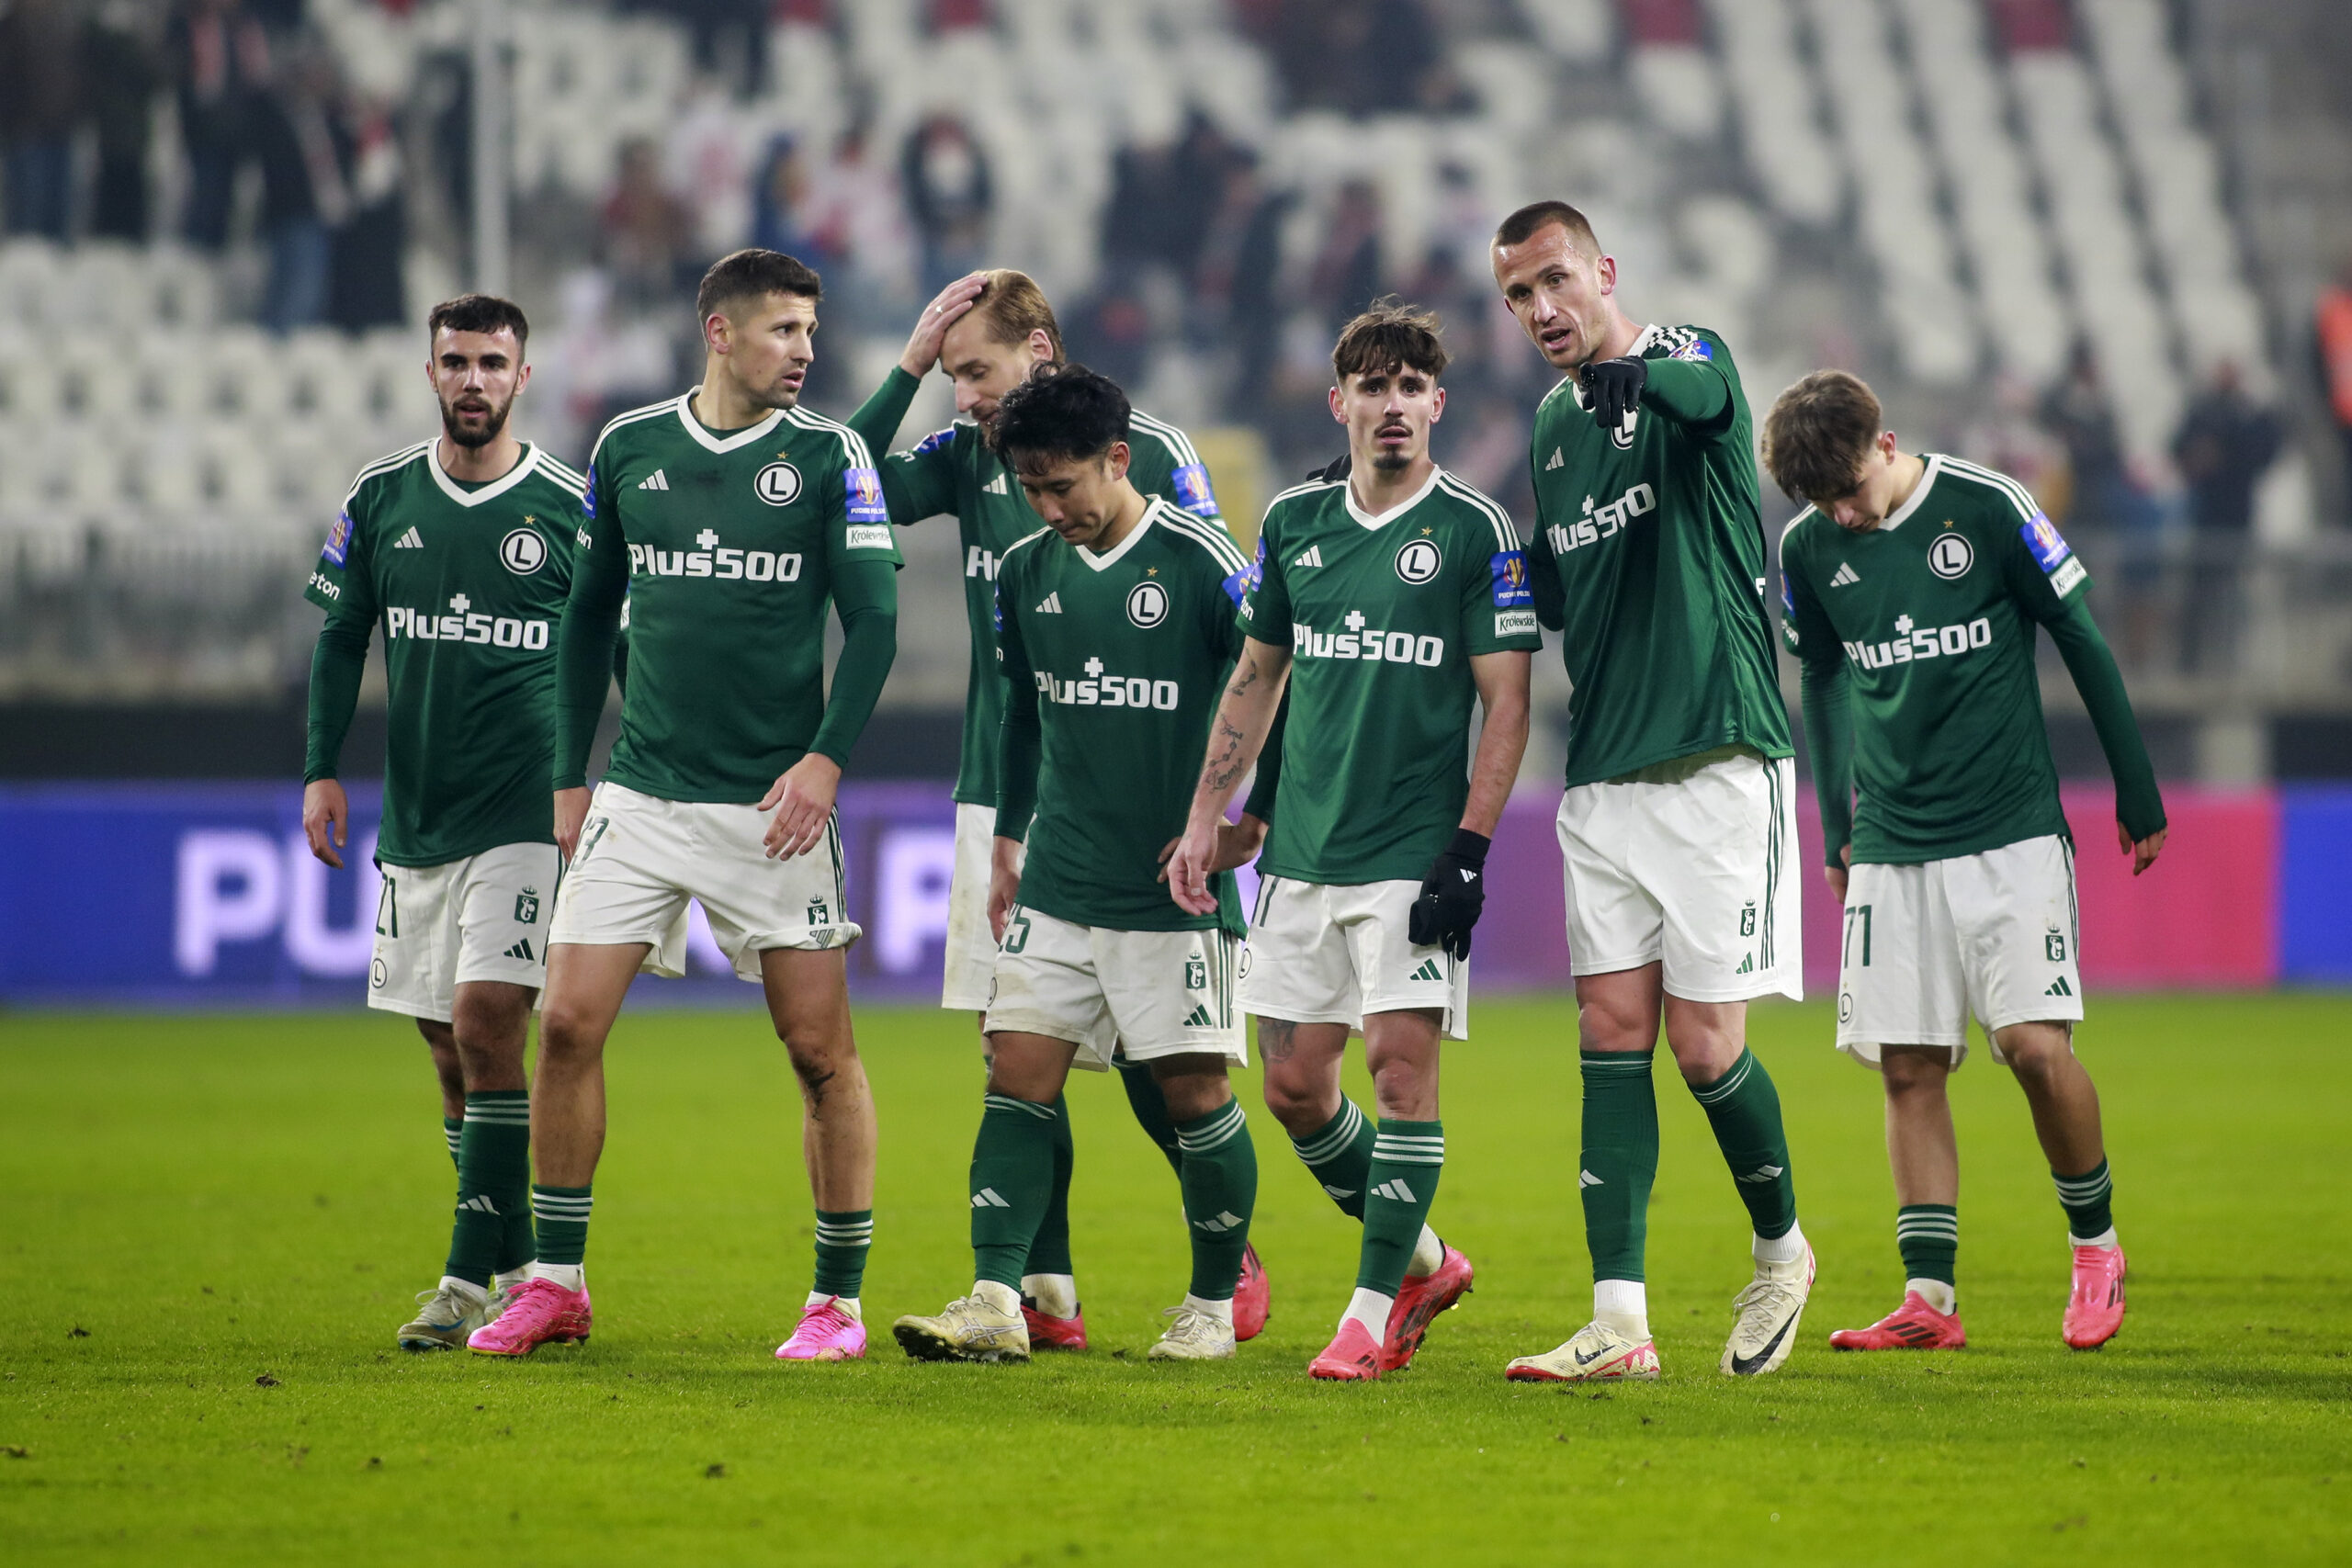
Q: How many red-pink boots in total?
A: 8